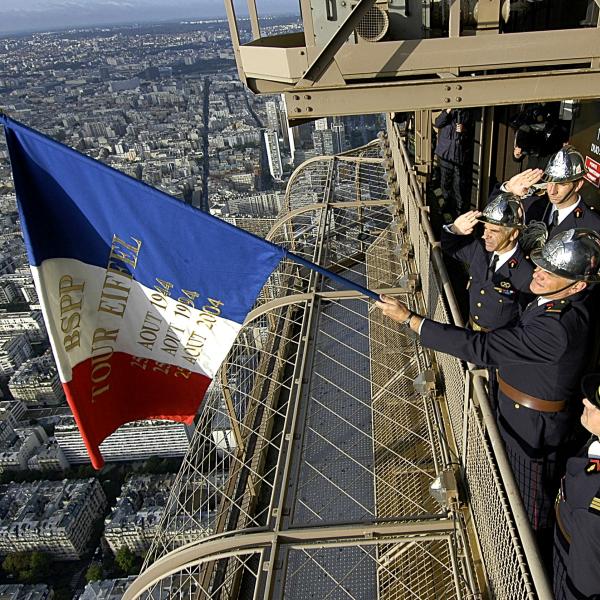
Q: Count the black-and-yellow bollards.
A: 0